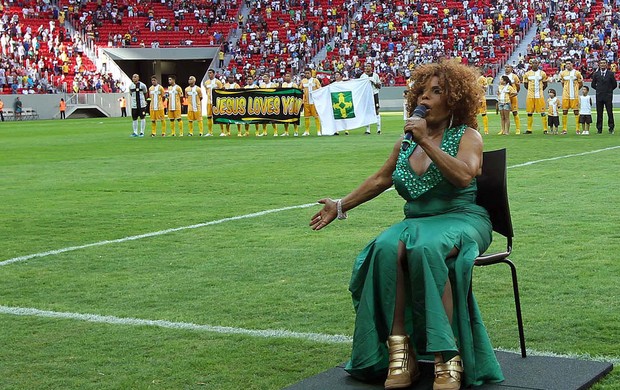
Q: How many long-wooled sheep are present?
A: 0